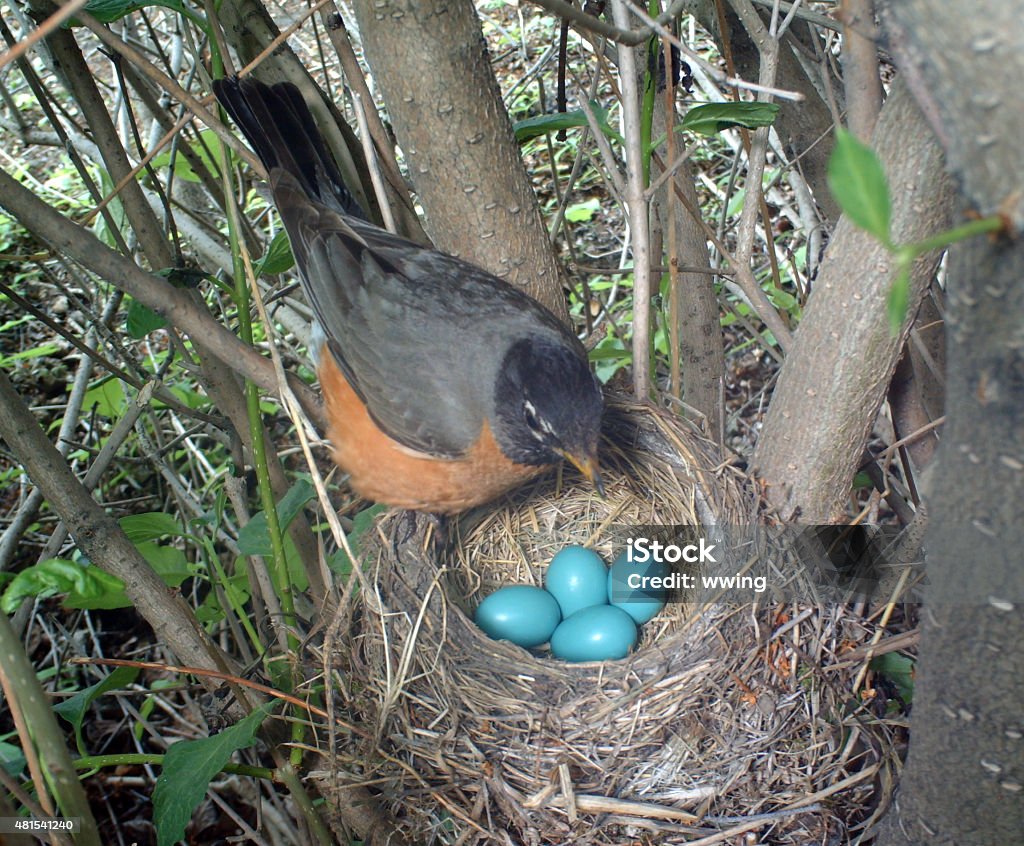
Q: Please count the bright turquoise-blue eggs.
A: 4